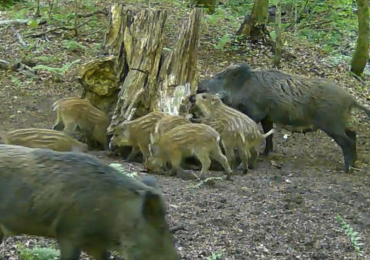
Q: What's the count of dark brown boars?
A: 2